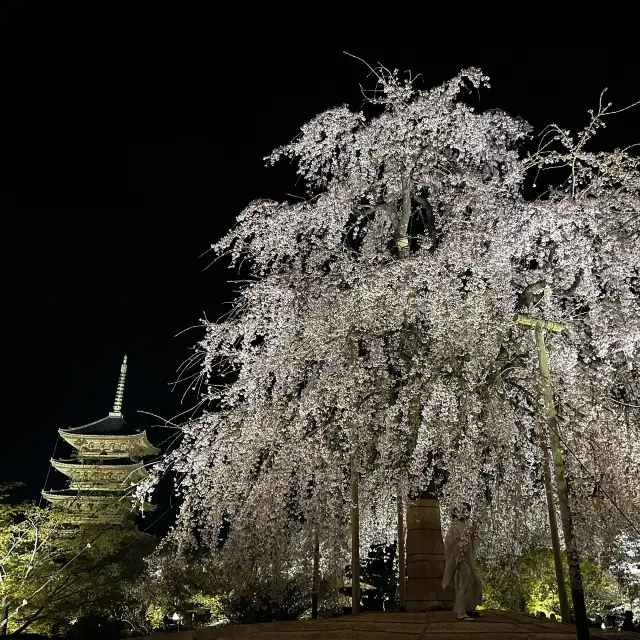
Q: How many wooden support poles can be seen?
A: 5